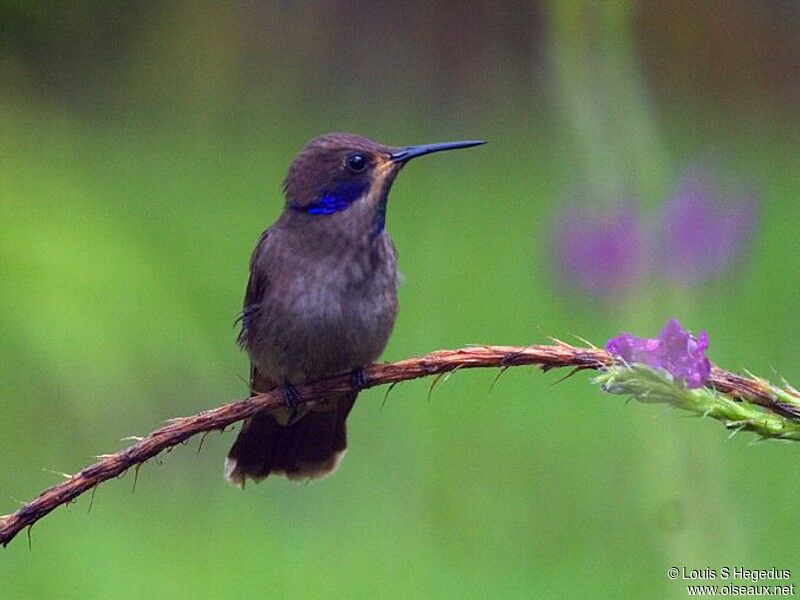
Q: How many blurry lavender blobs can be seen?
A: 2